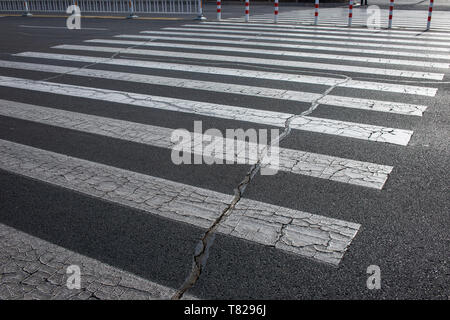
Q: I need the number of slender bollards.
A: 7